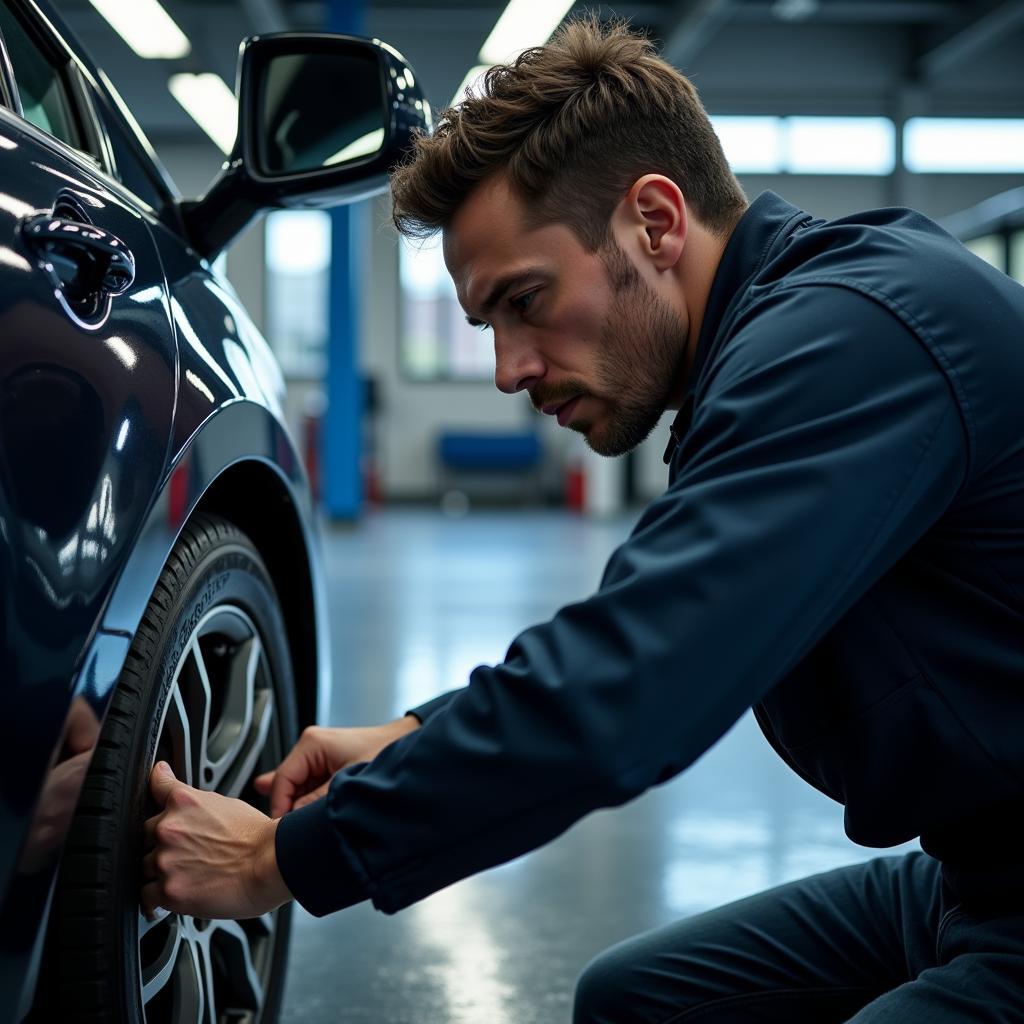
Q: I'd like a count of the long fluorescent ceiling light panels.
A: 4